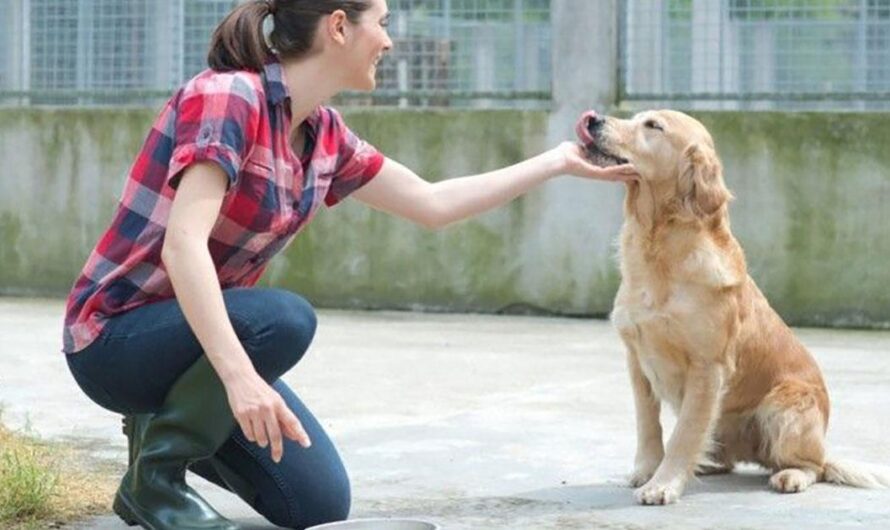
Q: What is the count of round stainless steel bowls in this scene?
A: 1